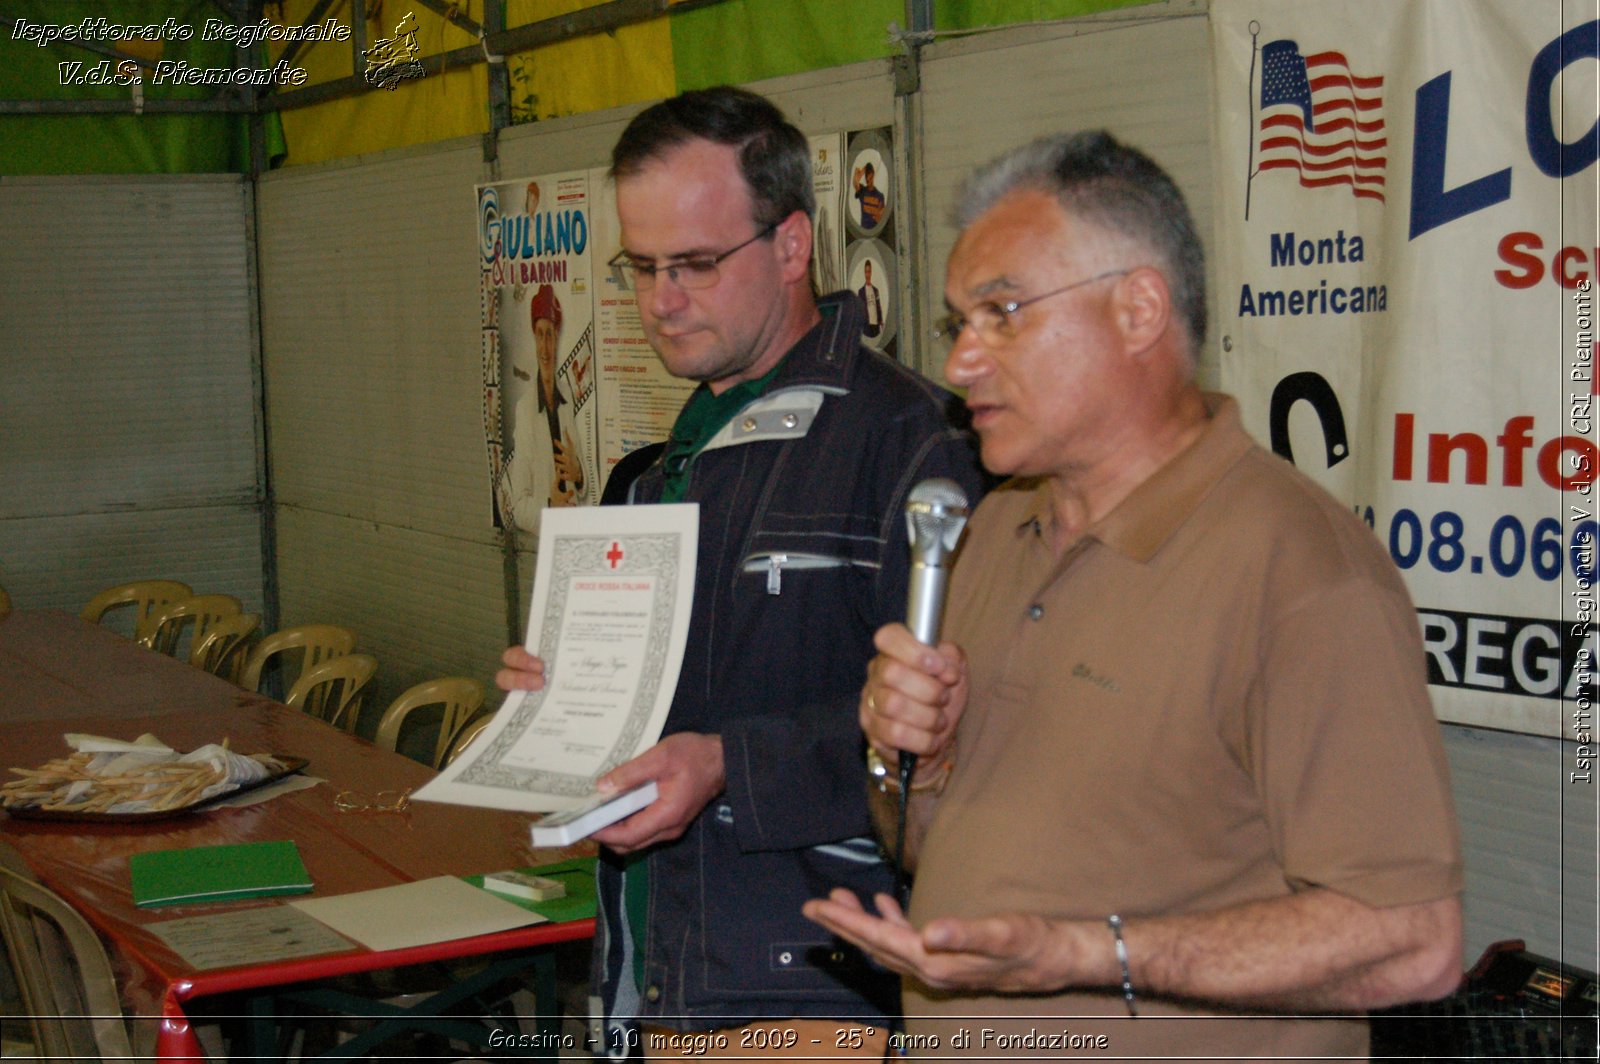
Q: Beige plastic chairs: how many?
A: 9